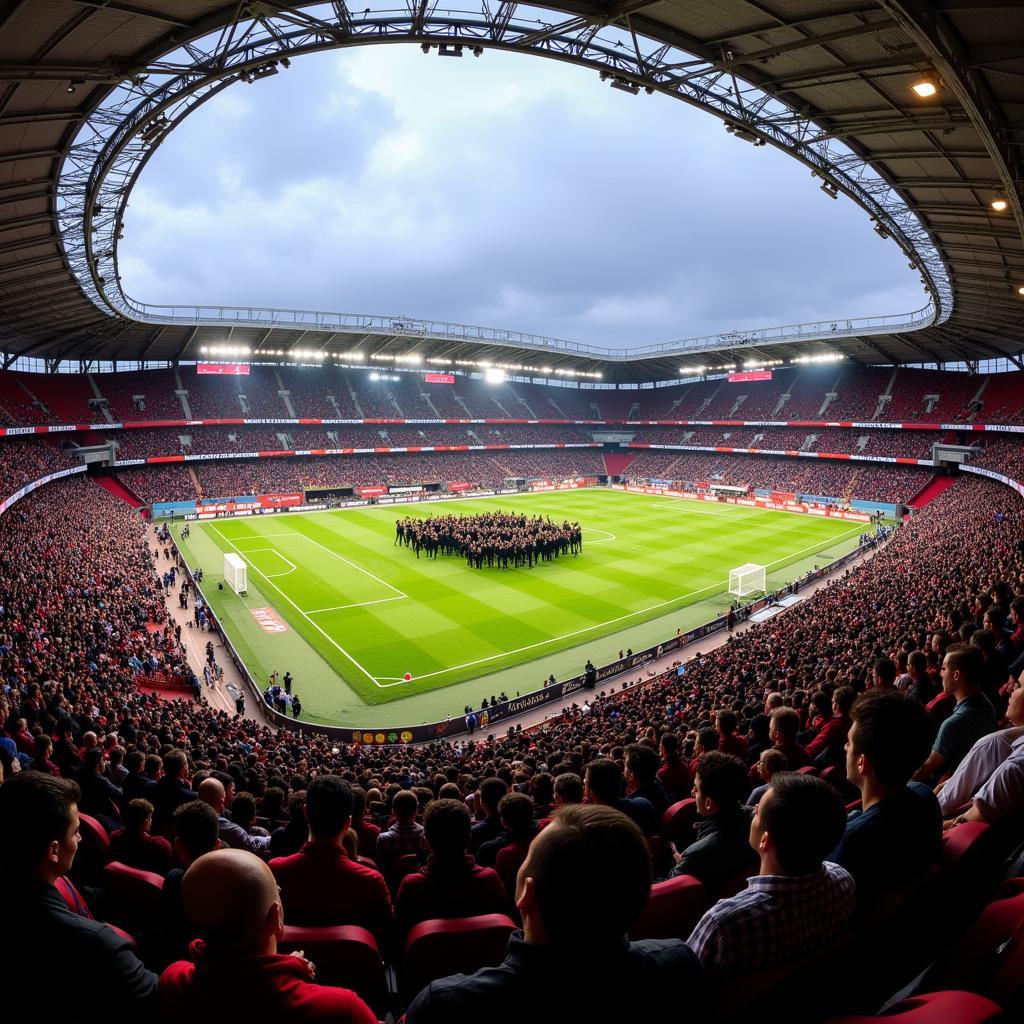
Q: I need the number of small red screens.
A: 3